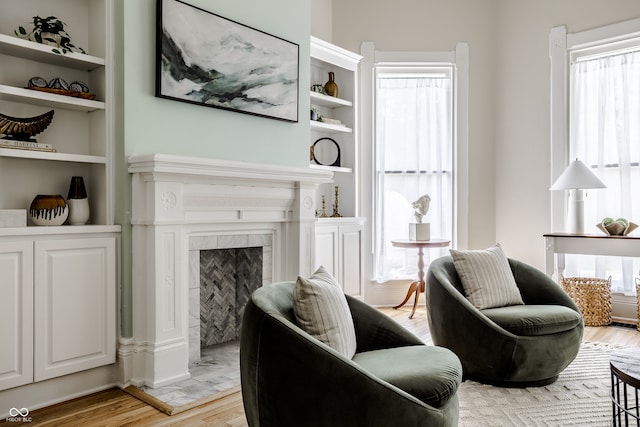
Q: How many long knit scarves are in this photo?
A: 0